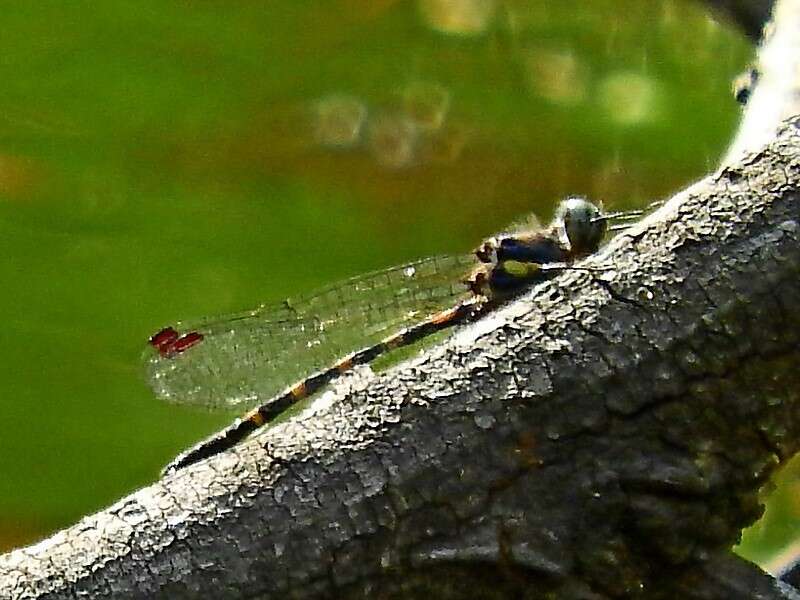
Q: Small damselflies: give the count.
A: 1